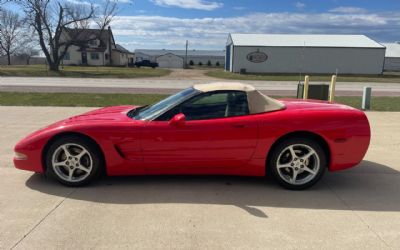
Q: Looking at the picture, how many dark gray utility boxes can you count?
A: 1